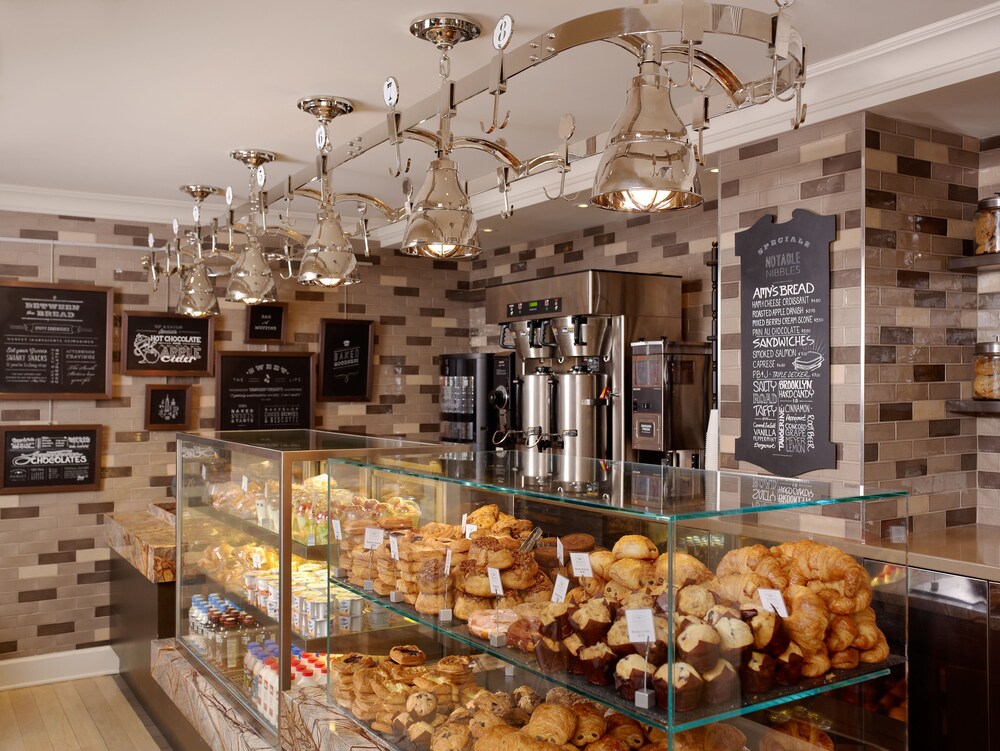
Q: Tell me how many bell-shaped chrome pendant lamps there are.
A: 5